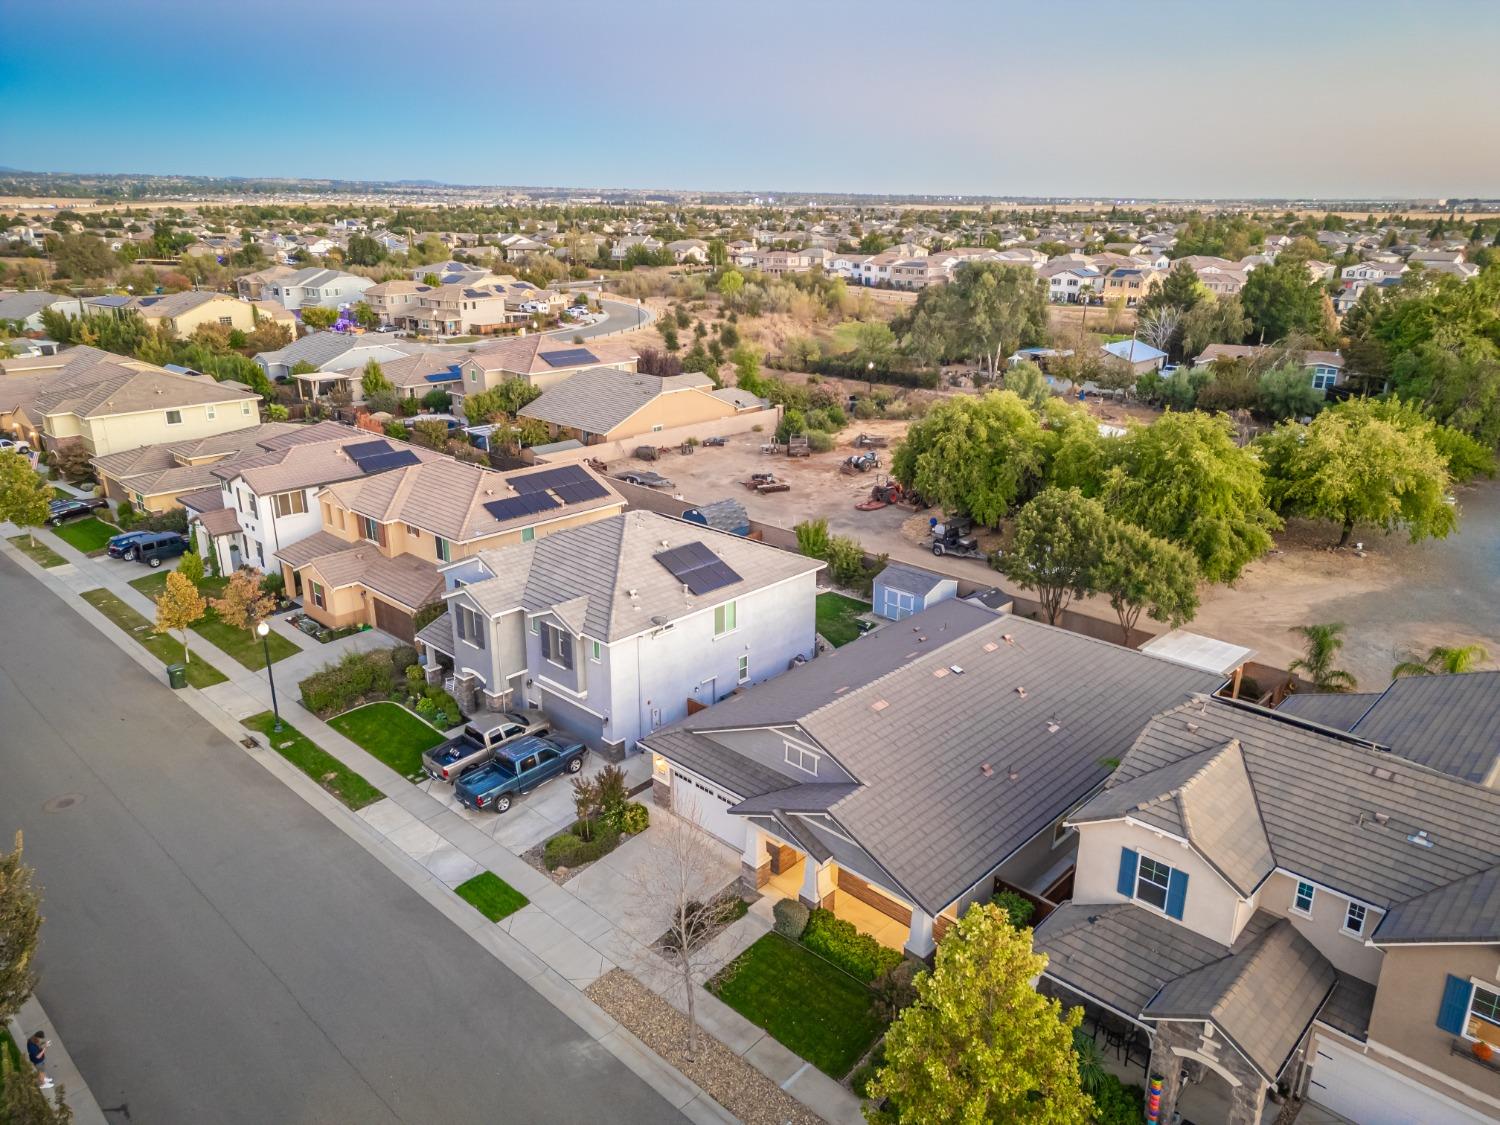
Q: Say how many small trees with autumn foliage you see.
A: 2